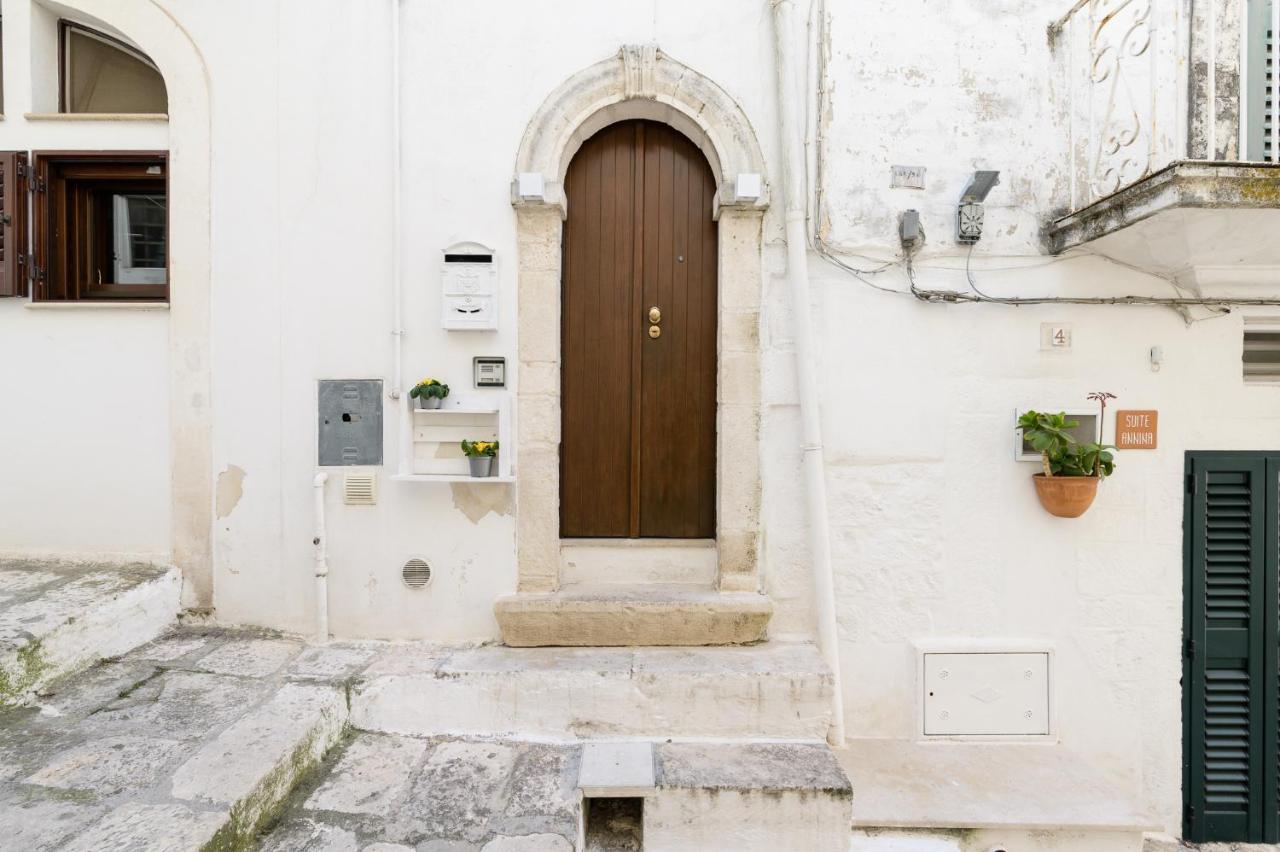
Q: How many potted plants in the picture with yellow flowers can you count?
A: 2